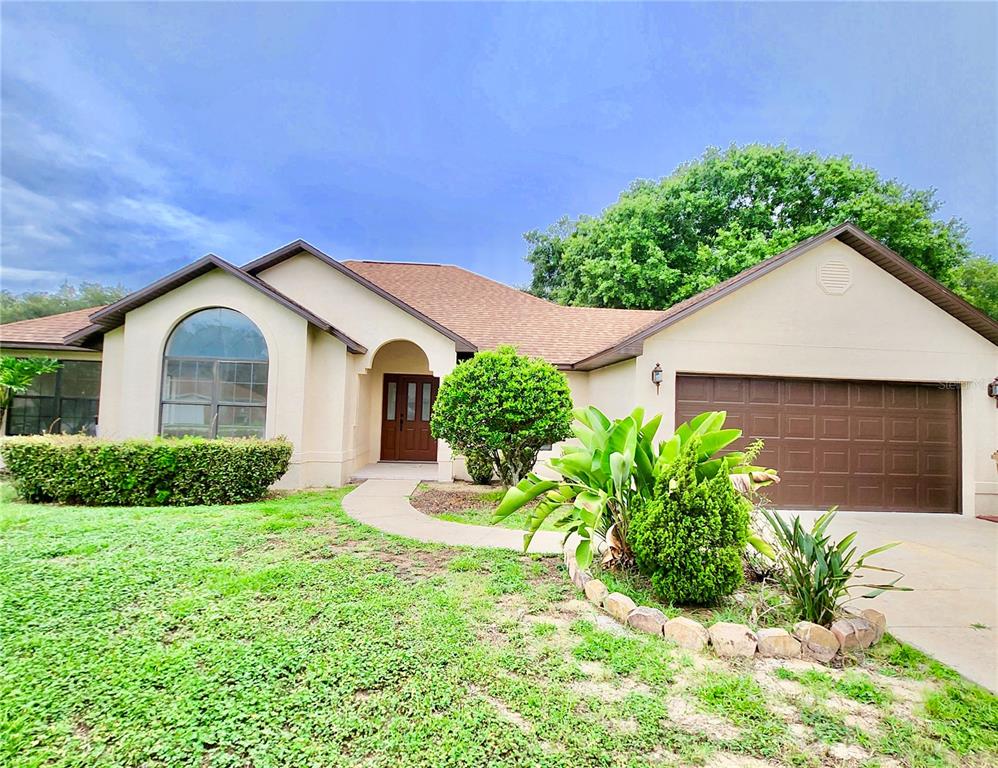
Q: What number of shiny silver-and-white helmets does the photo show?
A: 0